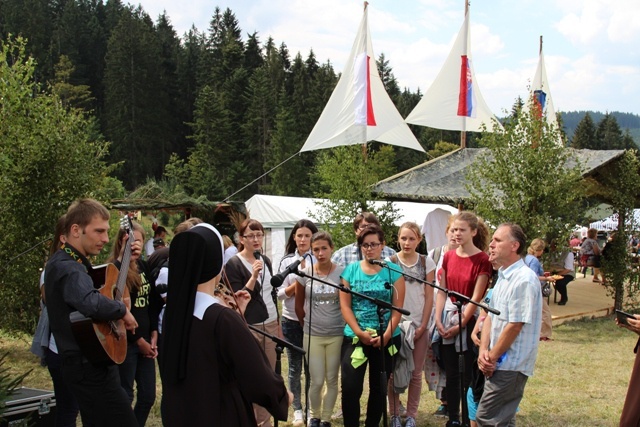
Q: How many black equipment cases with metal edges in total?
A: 1